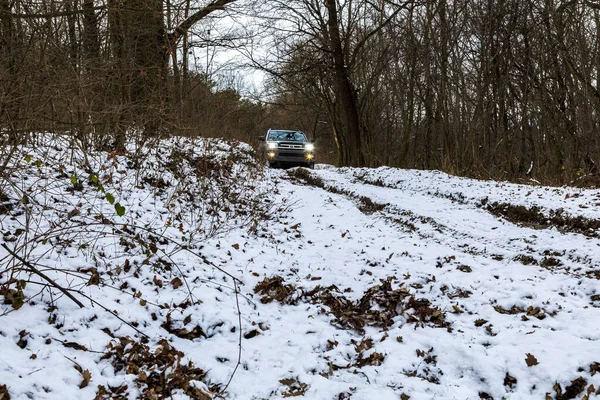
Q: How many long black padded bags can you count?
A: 0